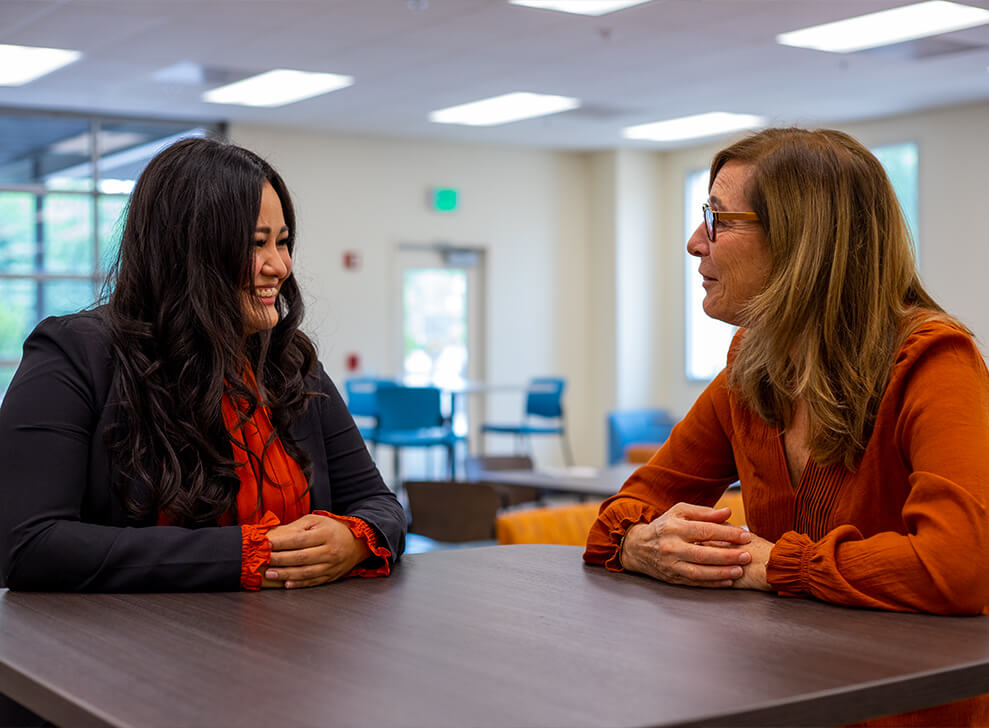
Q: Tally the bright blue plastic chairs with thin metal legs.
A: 3